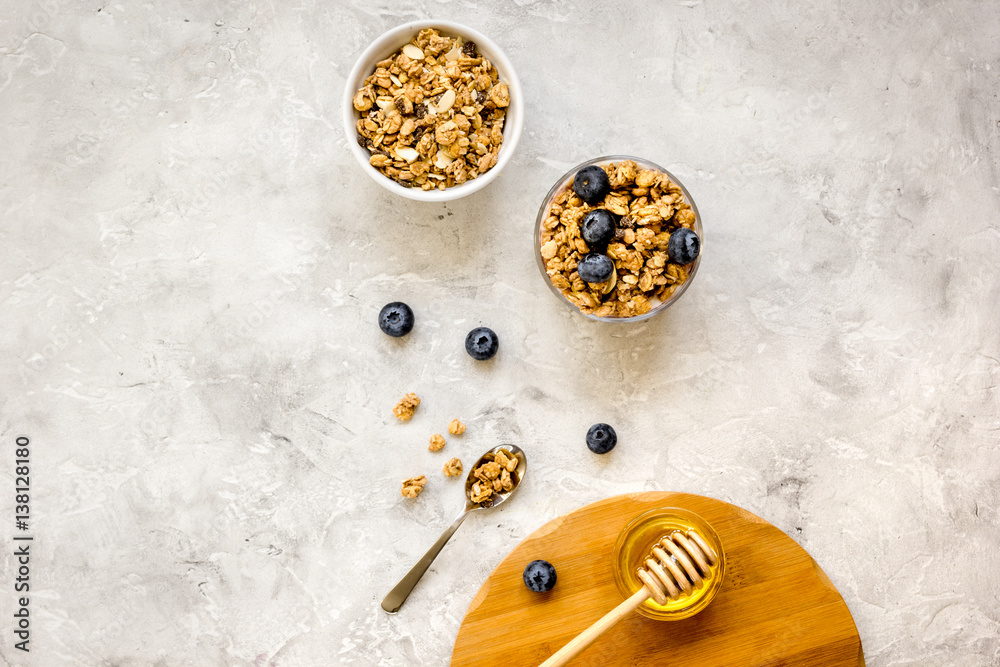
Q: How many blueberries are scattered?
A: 4